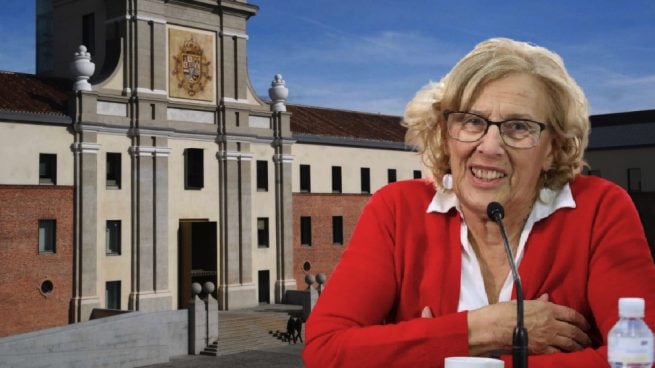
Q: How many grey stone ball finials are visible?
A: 4